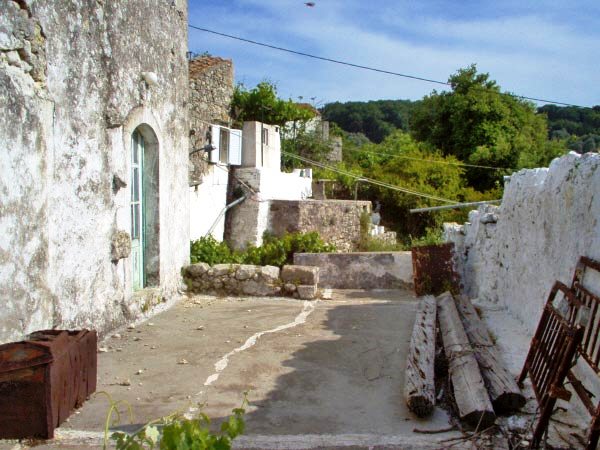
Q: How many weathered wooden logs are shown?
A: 3